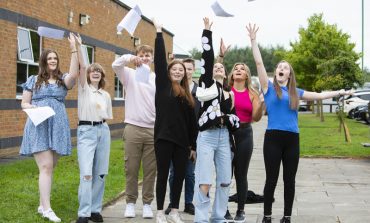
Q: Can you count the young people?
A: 8